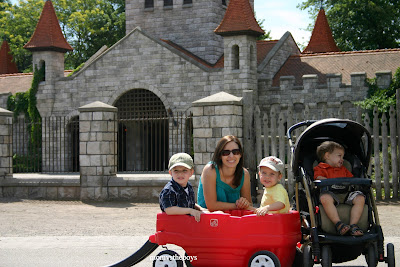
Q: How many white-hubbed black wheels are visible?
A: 2